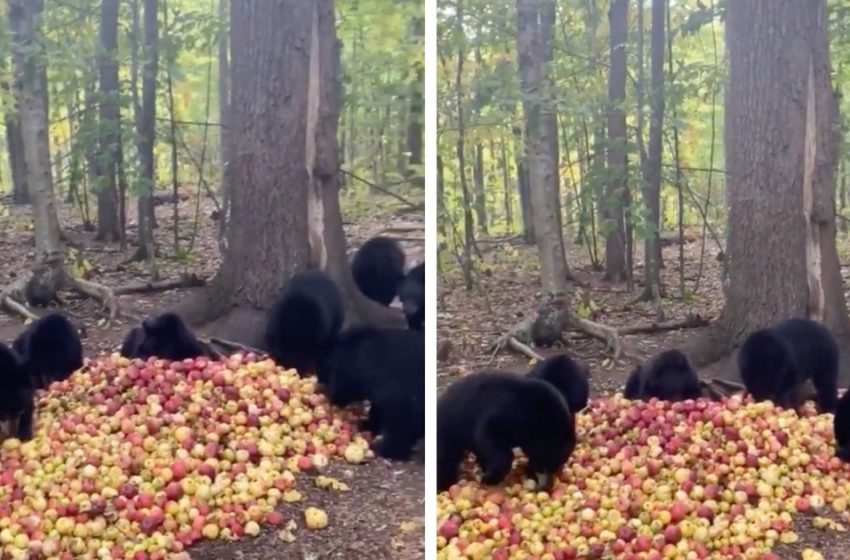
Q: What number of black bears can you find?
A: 12